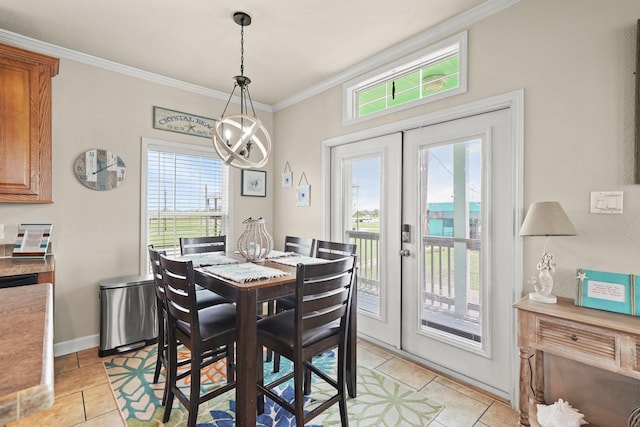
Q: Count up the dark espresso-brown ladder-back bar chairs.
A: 6